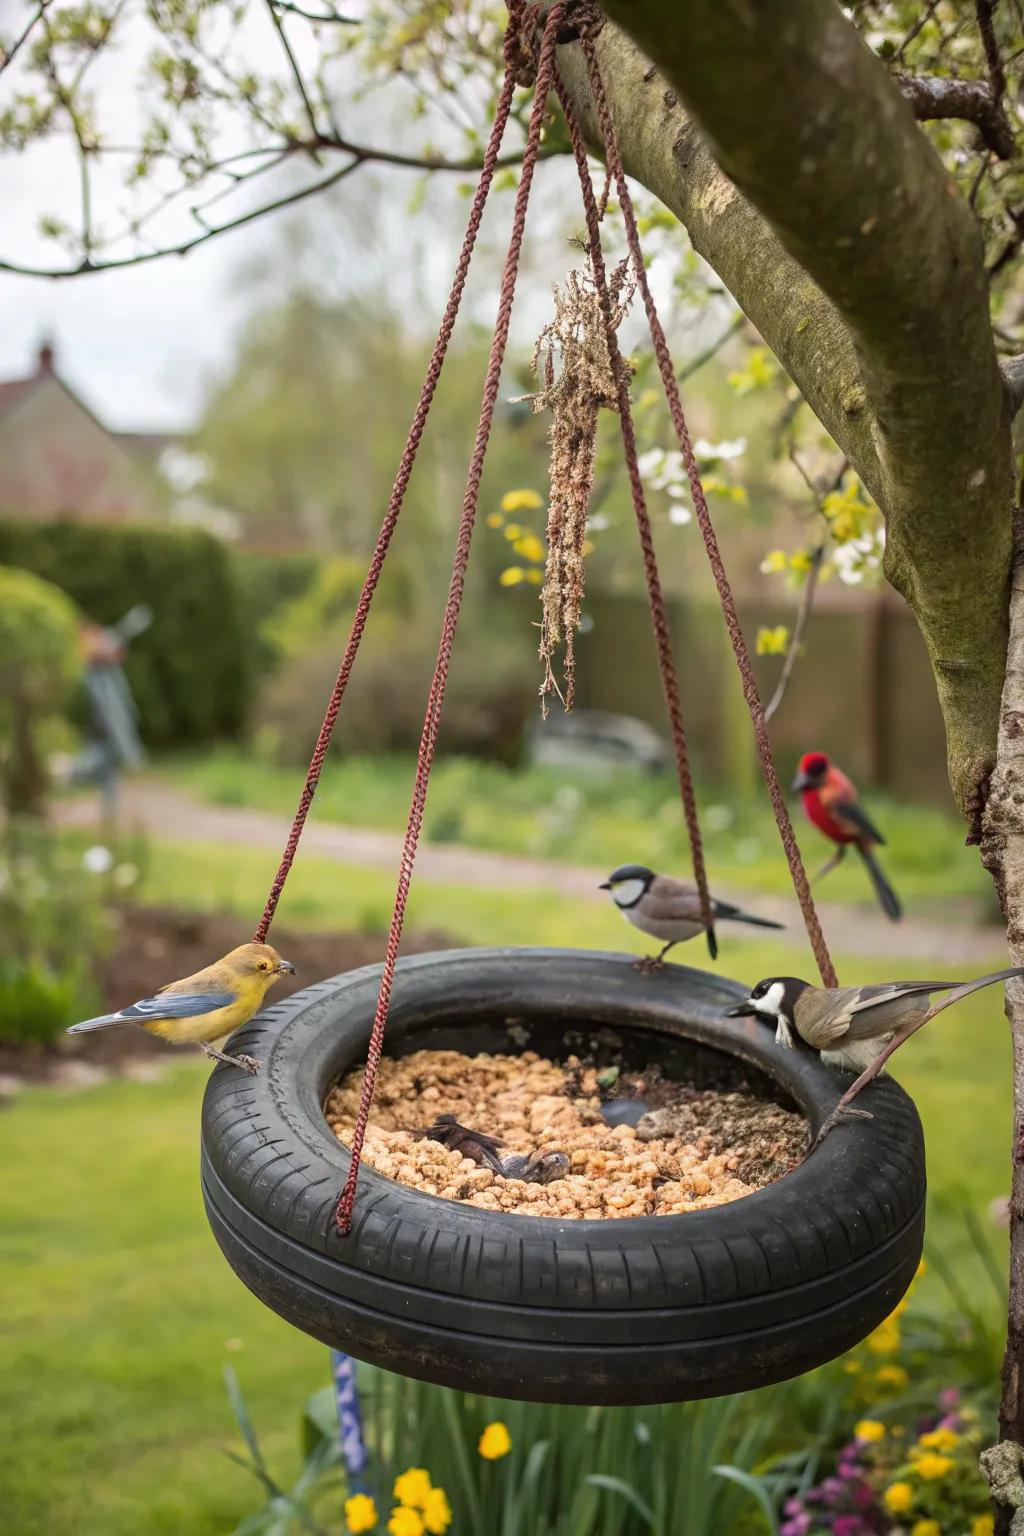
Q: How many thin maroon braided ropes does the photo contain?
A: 4